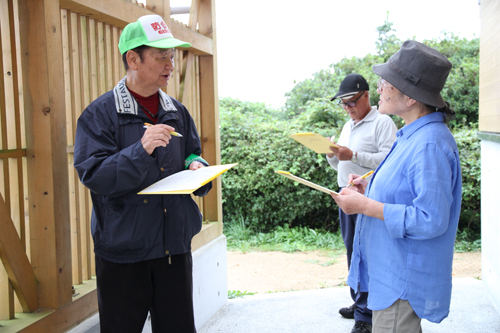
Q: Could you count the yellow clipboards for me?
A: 3